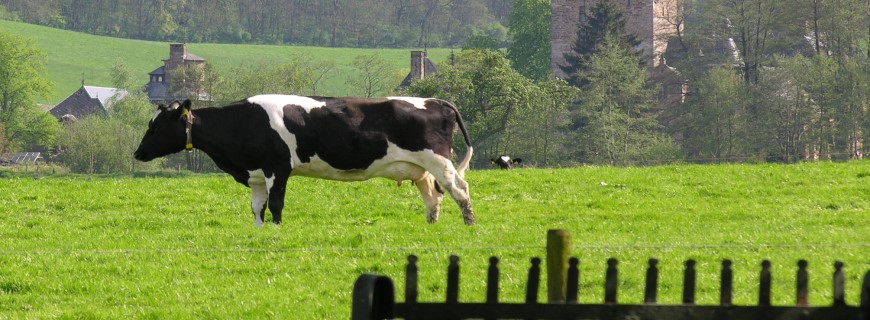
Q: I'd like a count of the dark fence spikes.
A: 12